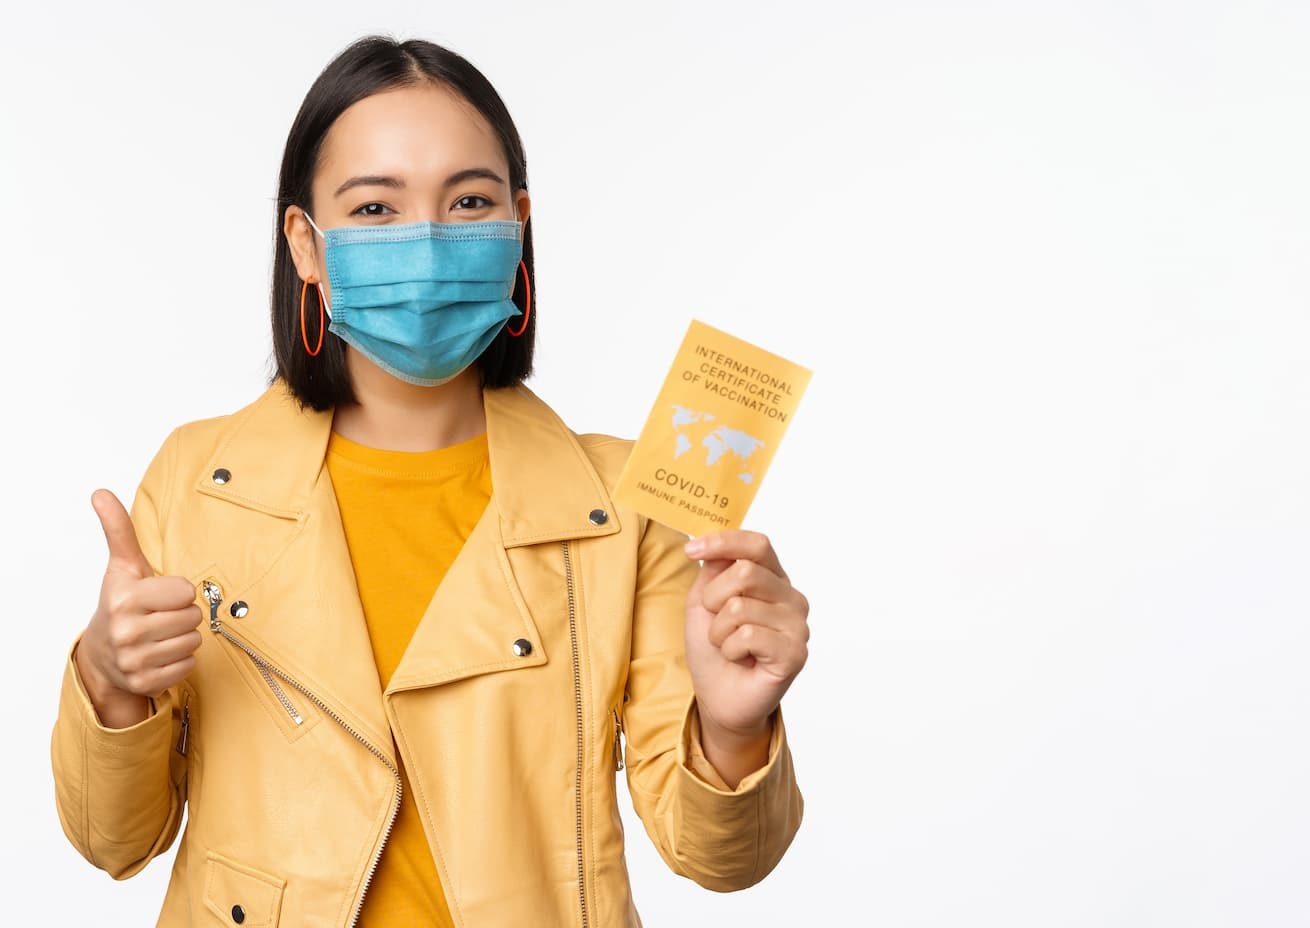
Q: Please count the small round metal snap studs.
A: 5